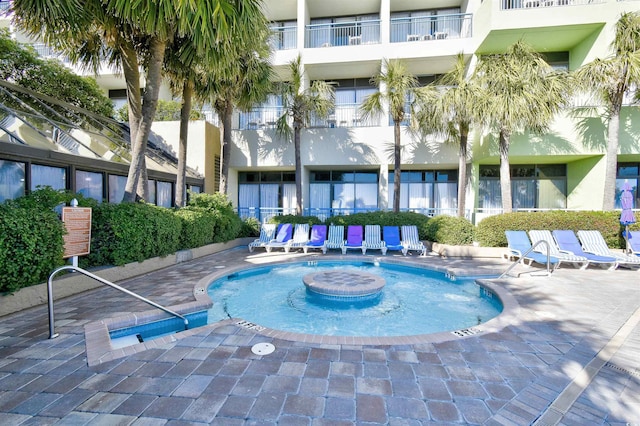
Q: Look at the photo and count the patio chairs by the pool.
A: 14